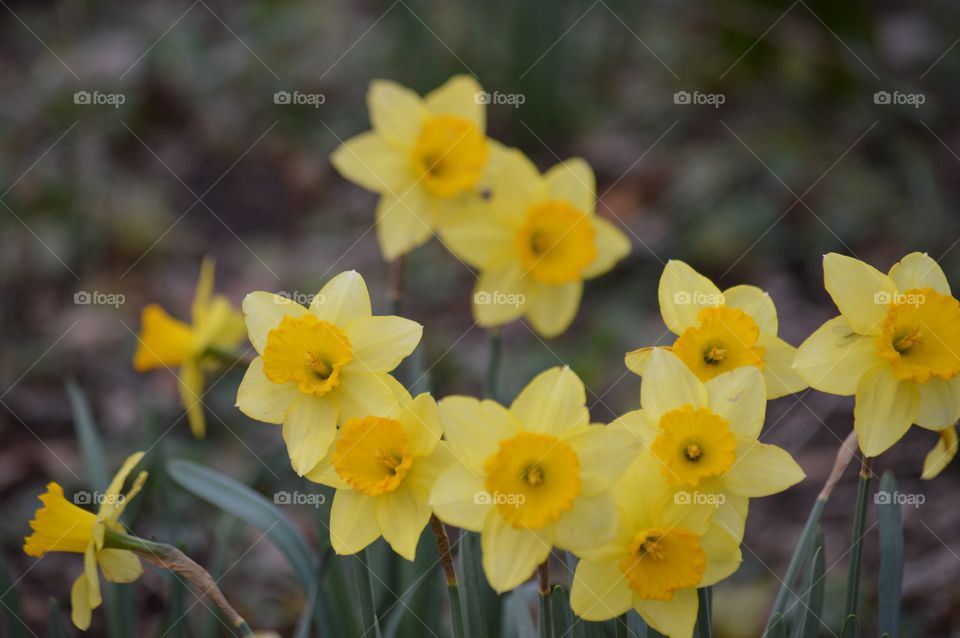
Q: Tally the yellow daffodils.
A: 11